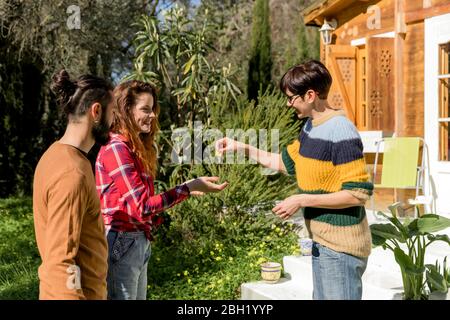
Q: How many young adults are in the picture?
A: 3